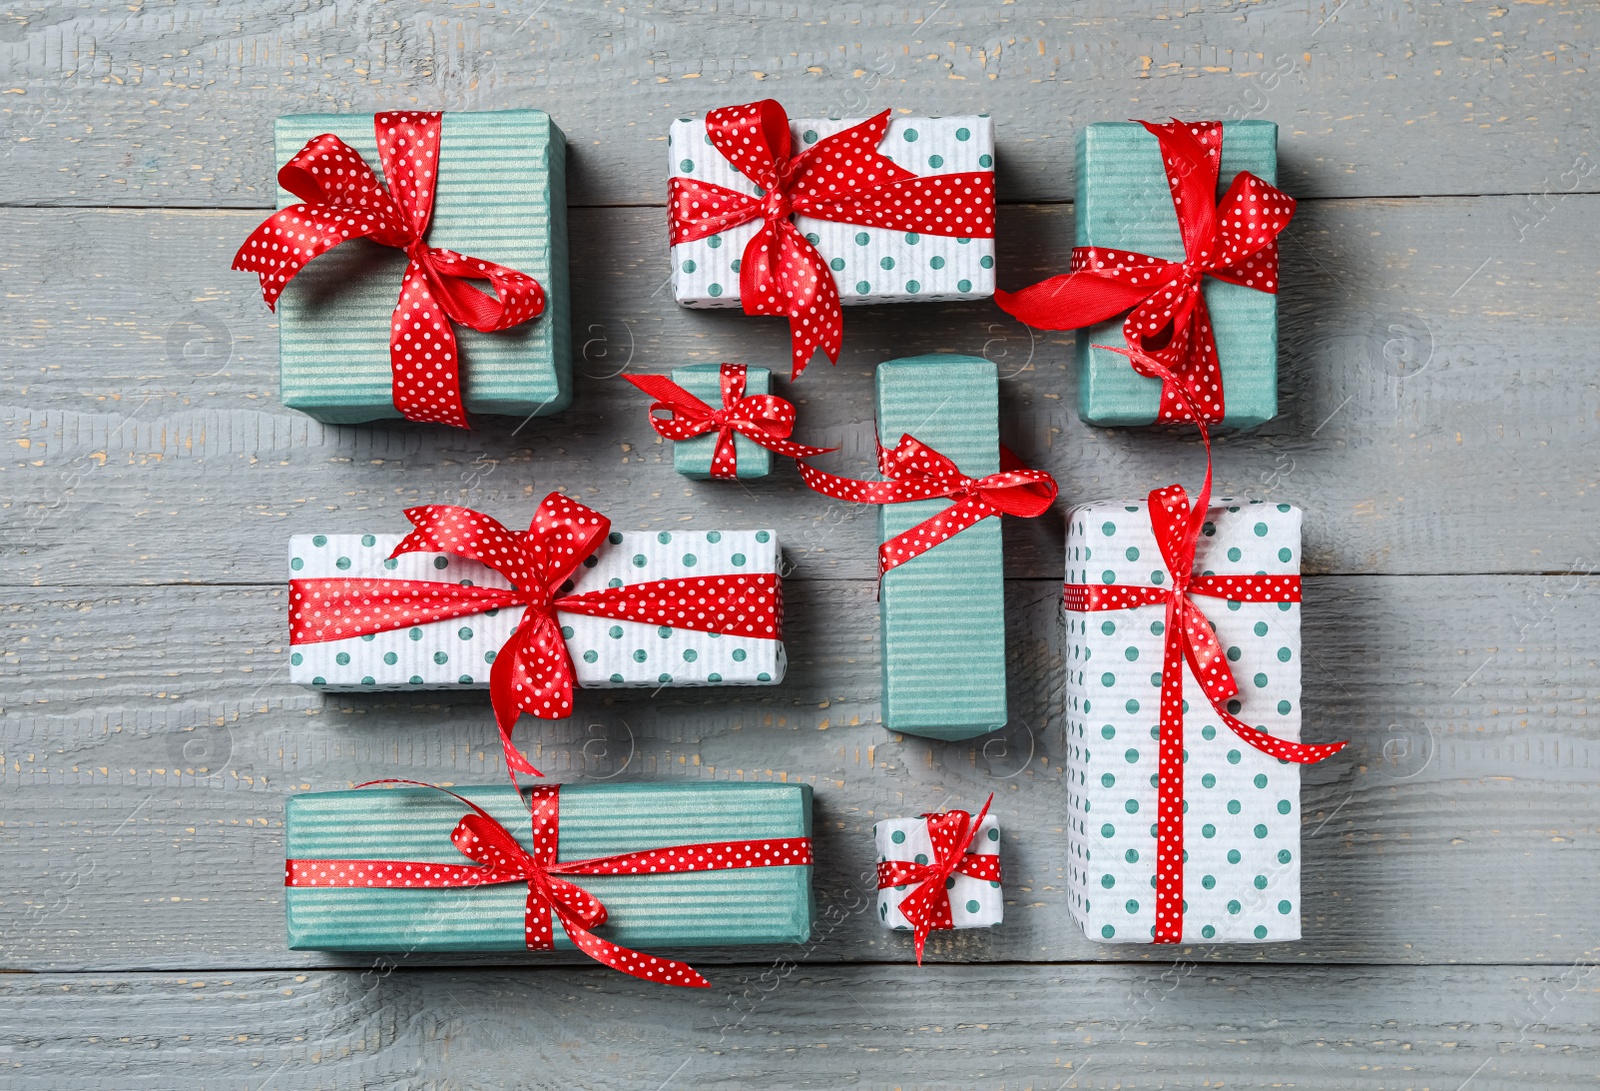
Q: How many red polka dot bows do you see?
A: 9